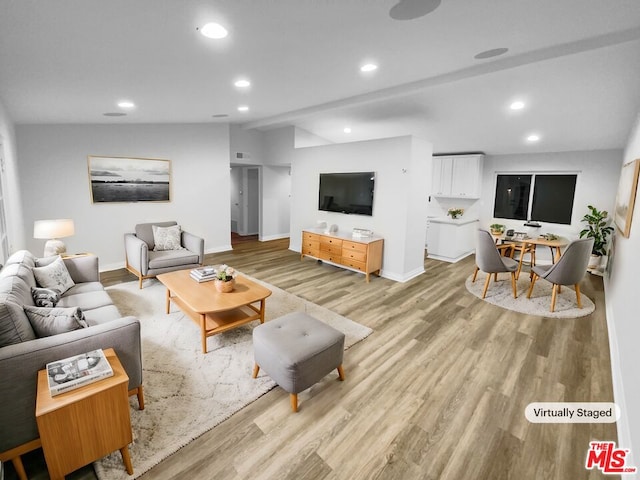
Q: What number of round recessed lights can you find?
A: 8